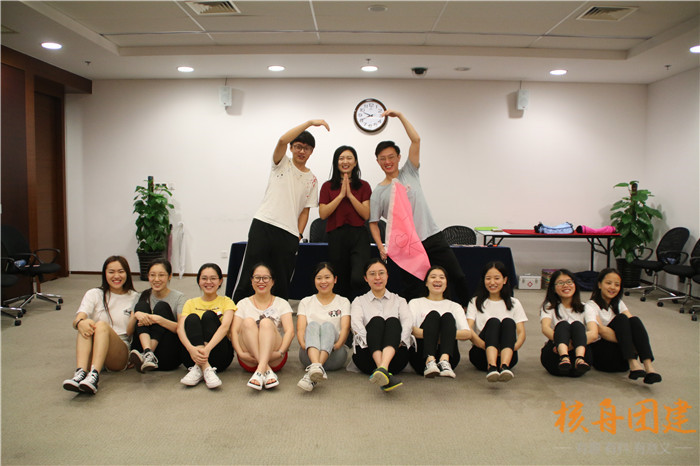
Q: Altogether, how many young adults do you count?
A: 13